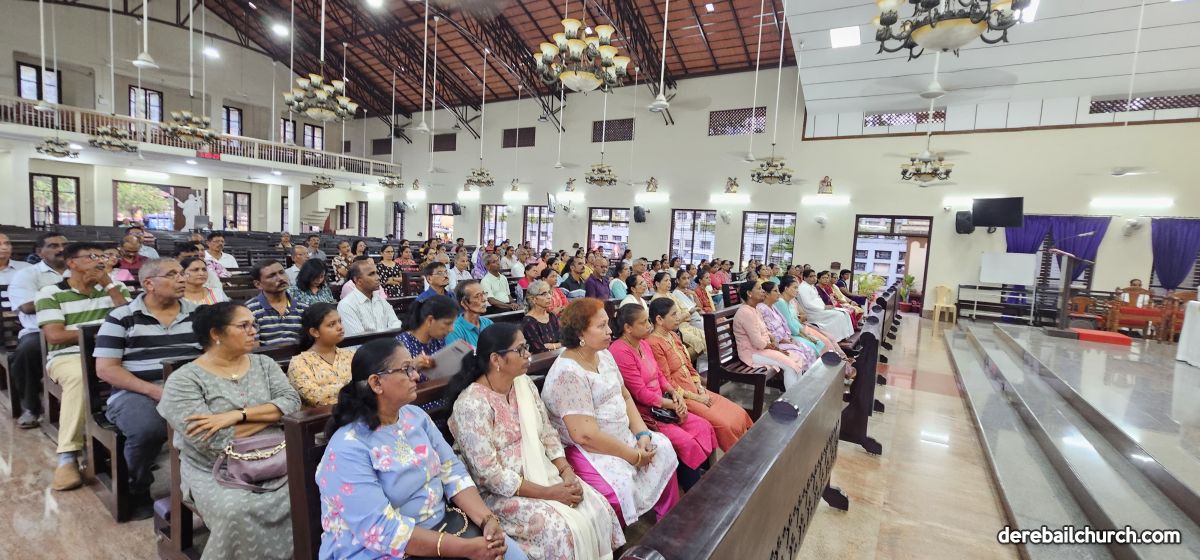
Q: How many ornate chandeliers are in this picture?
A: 12